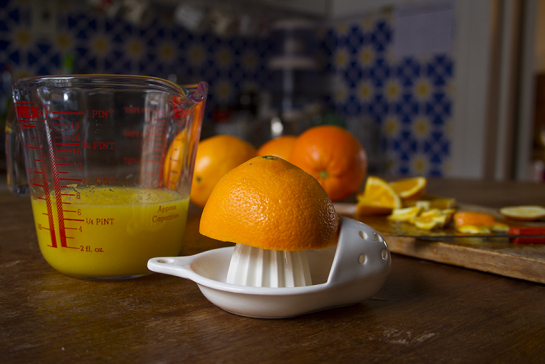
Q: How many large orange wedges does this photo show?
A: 2